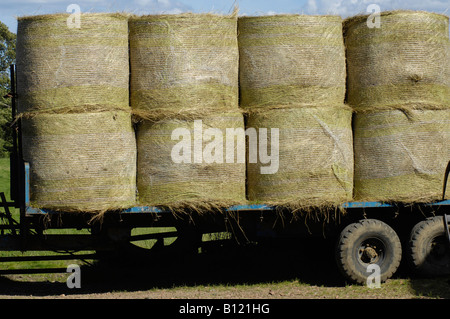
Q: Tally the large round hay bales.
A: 8